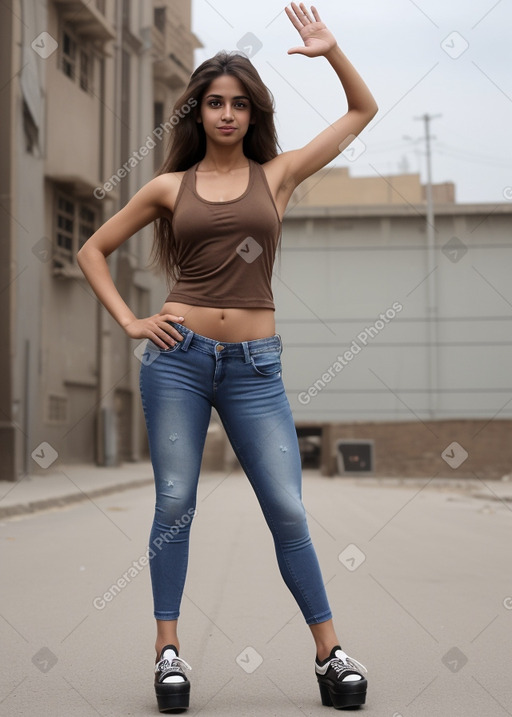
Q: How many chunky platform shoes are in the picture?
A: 2